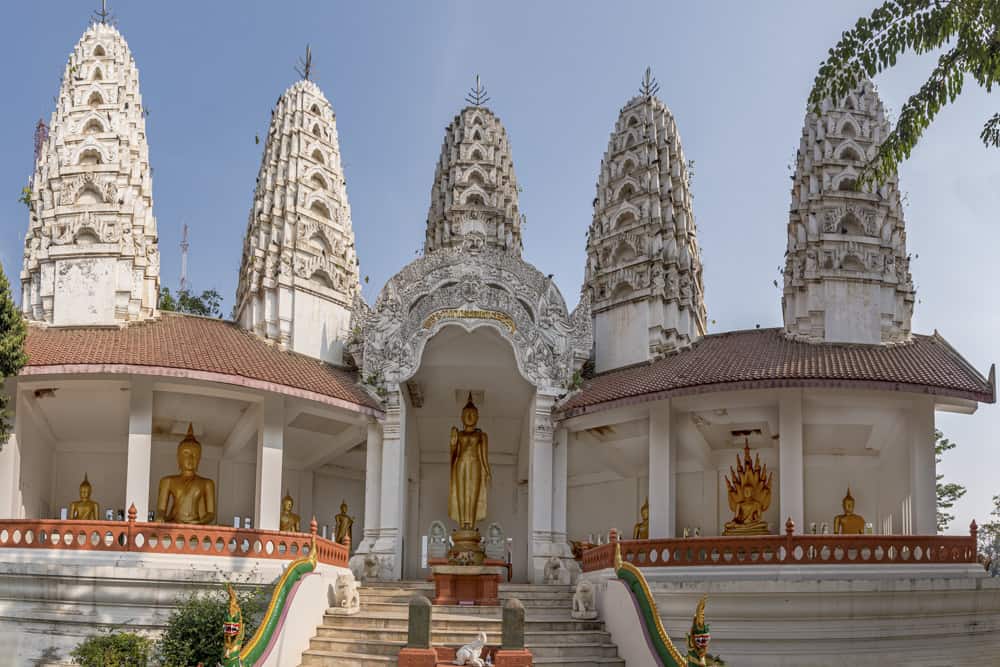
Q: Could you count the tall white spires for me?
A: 5